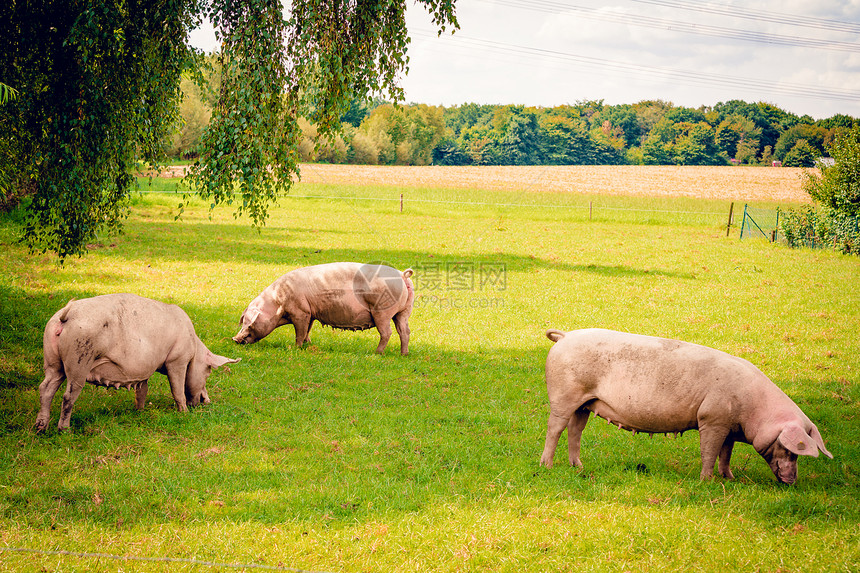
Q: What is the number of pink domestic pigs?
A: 3